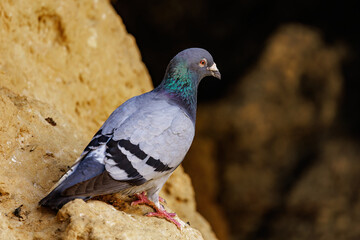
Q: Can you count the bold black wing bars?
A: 2